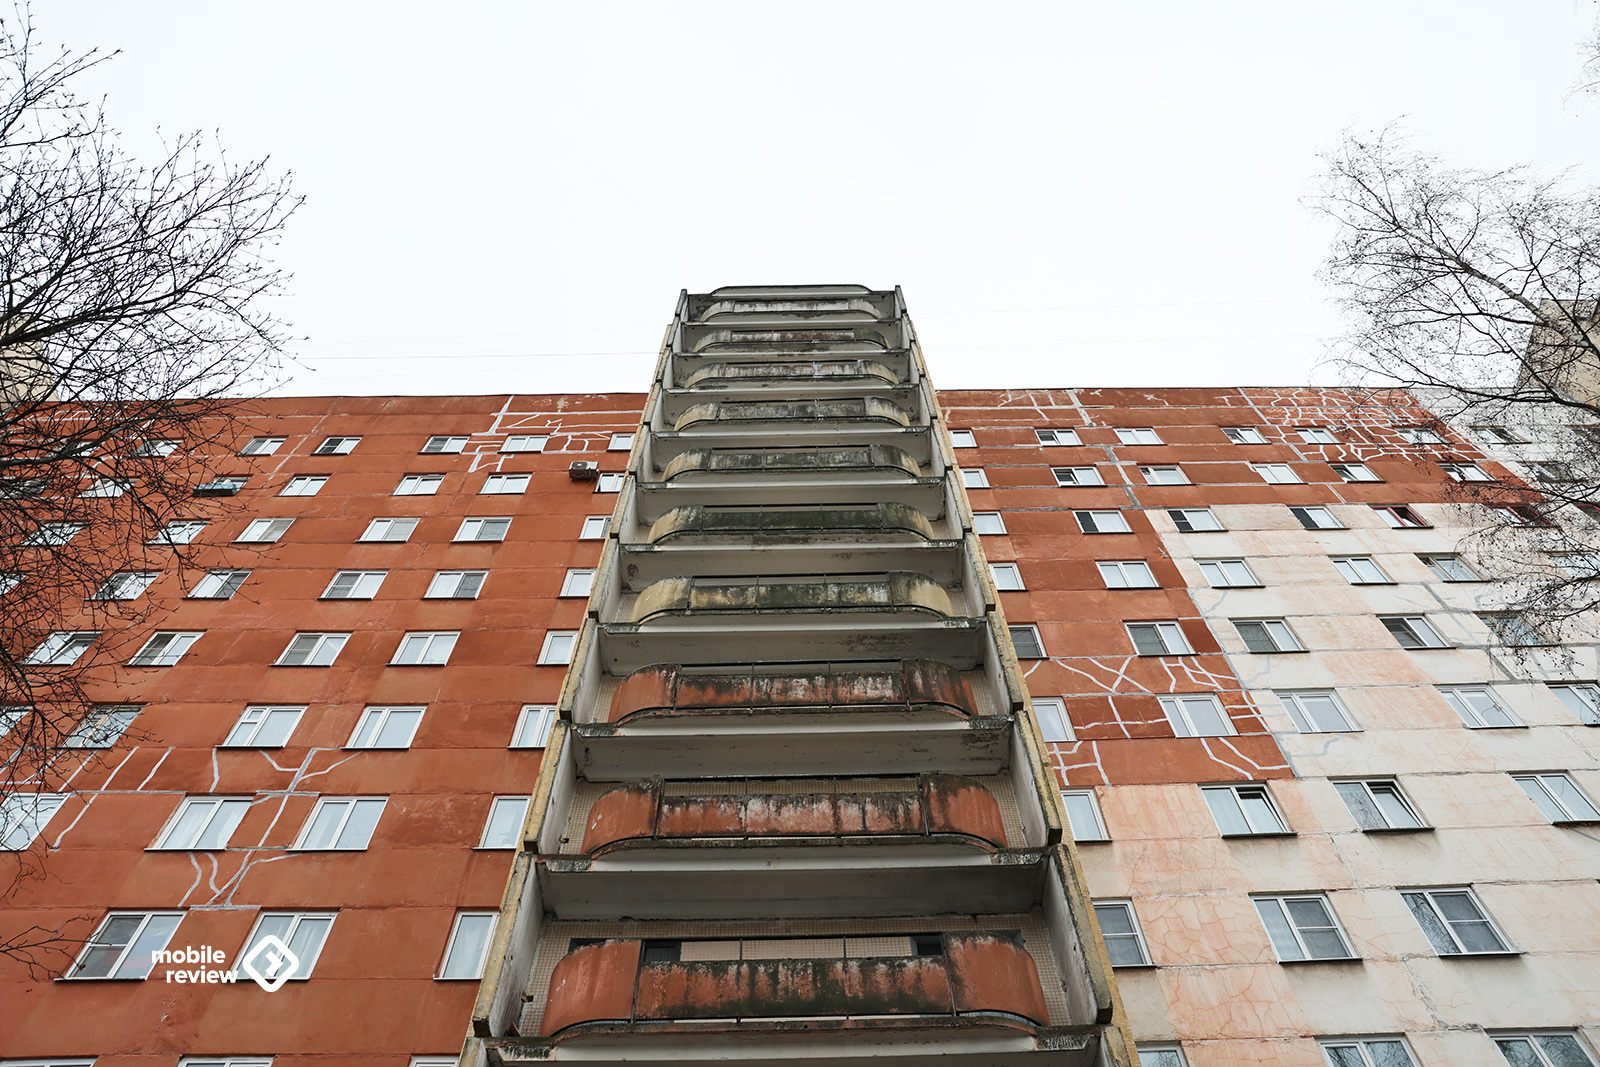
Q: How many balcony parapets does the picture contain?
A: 10